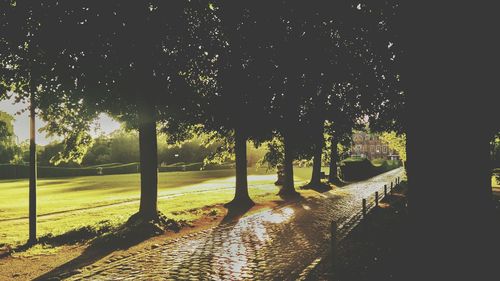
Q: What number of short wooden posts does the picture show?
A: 7